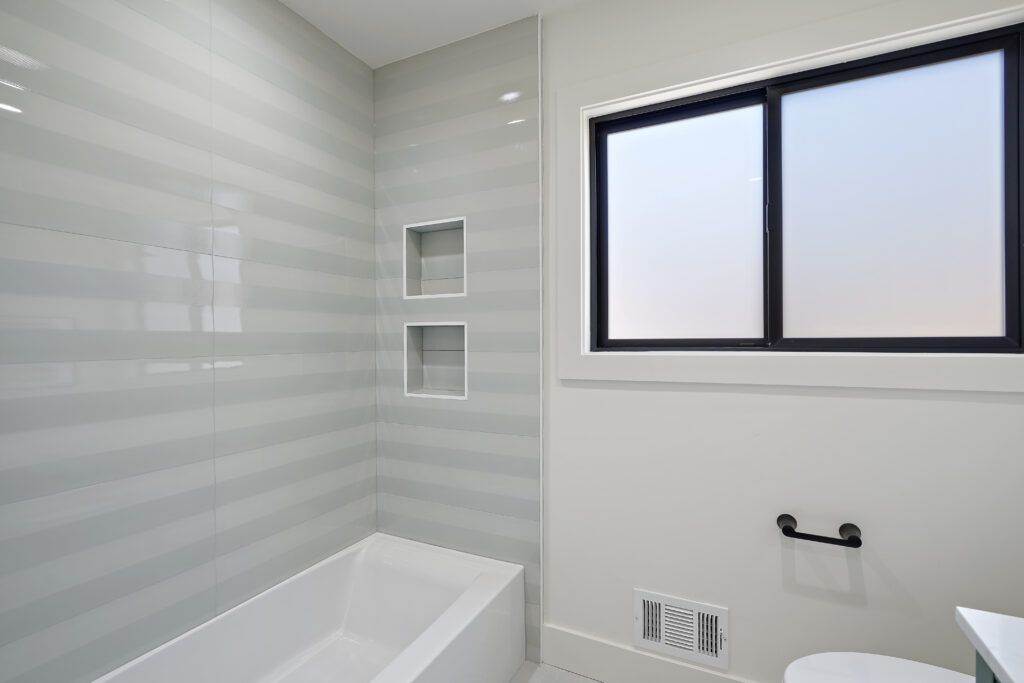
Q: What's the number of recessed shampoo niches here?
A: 2